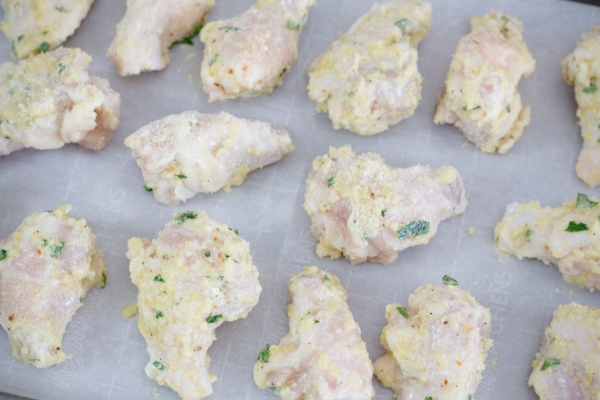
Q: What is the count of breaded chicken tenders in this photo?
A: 15